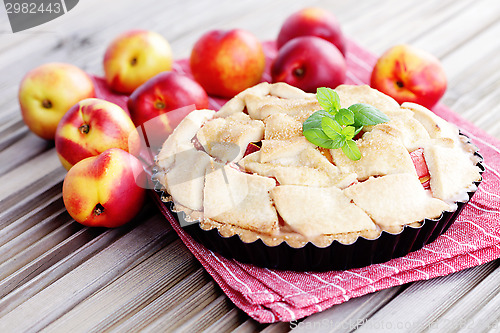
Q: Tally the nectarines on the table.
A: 9